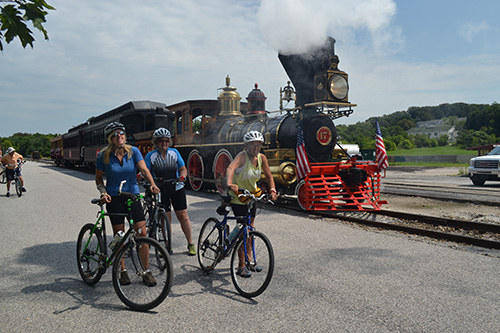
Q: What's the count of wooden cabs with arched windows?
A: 1